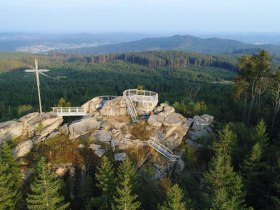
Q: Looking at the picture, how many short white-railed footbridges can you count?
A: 1